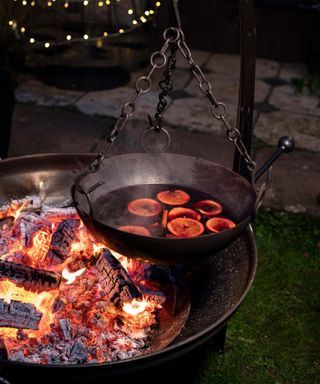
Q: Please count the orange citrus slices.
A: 7